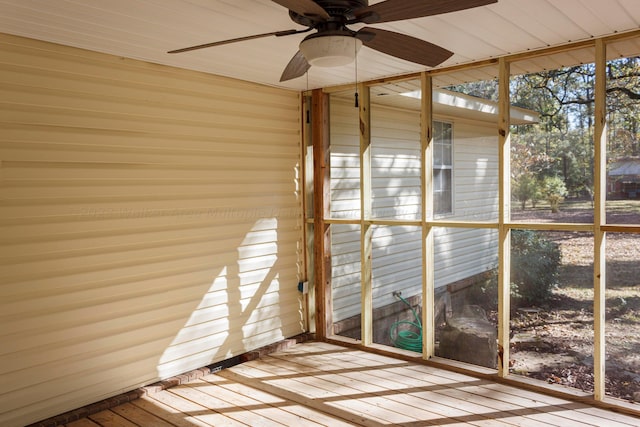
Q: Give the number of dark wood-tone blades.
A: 5